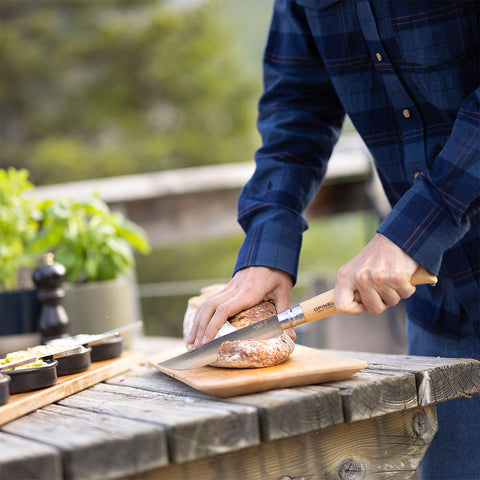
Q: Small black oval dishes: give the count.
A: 4